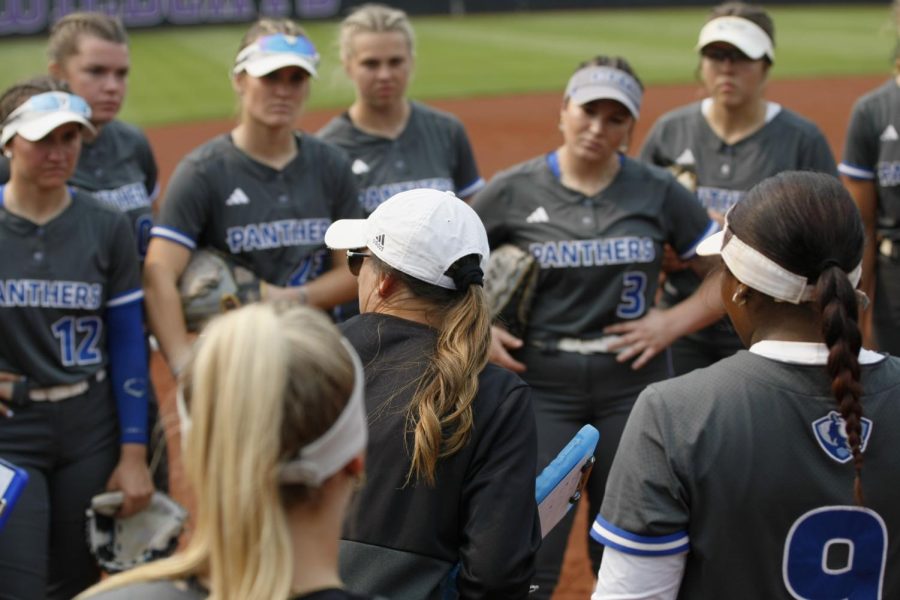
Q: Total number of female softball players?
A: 9